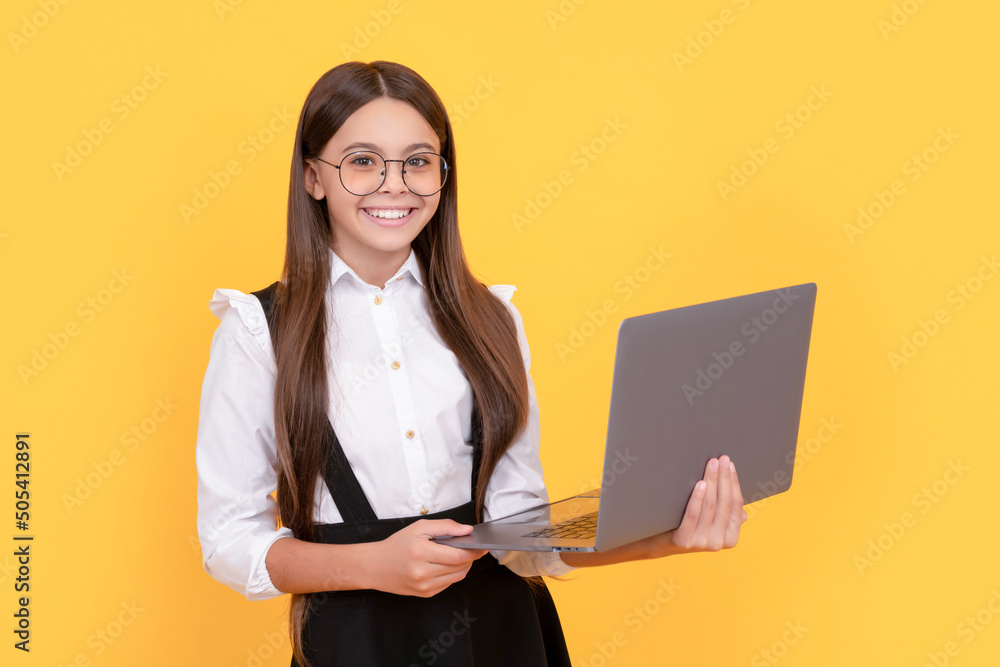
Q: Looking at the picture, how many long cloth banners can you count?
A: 0